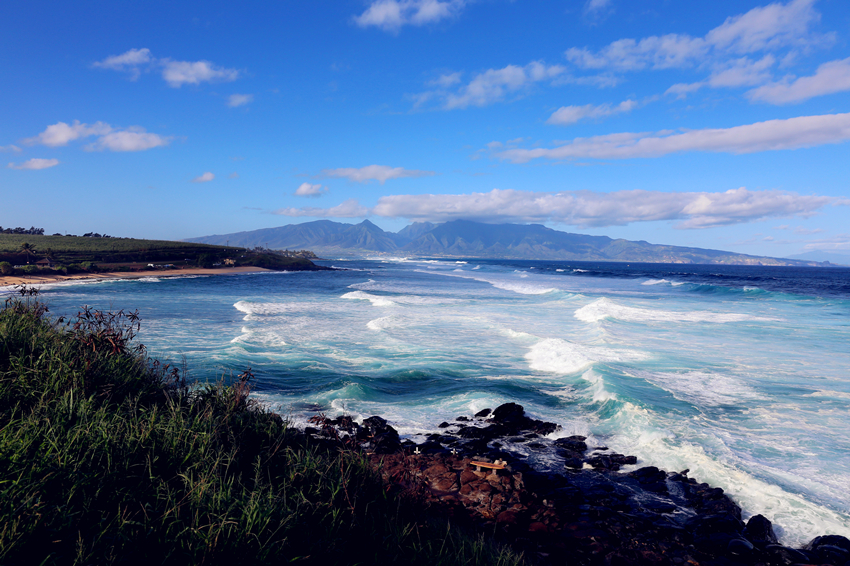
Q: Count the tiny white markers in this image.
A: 2